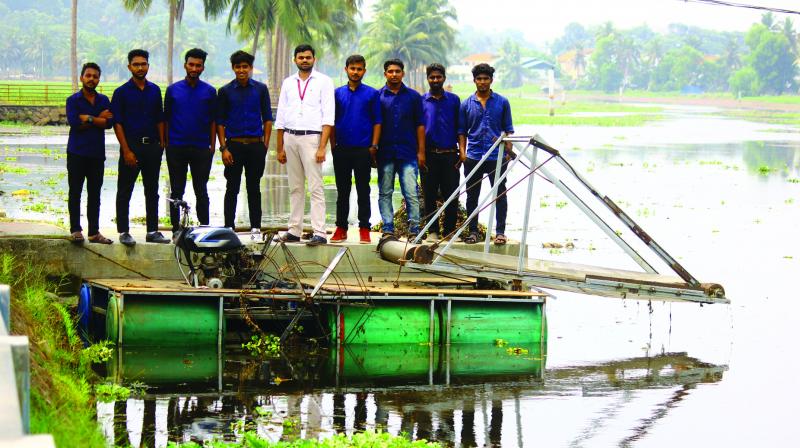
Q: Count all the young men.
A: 9